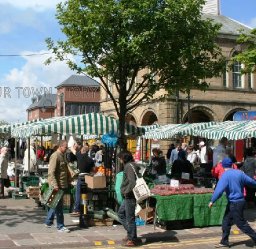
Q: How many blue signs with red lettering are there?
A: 1